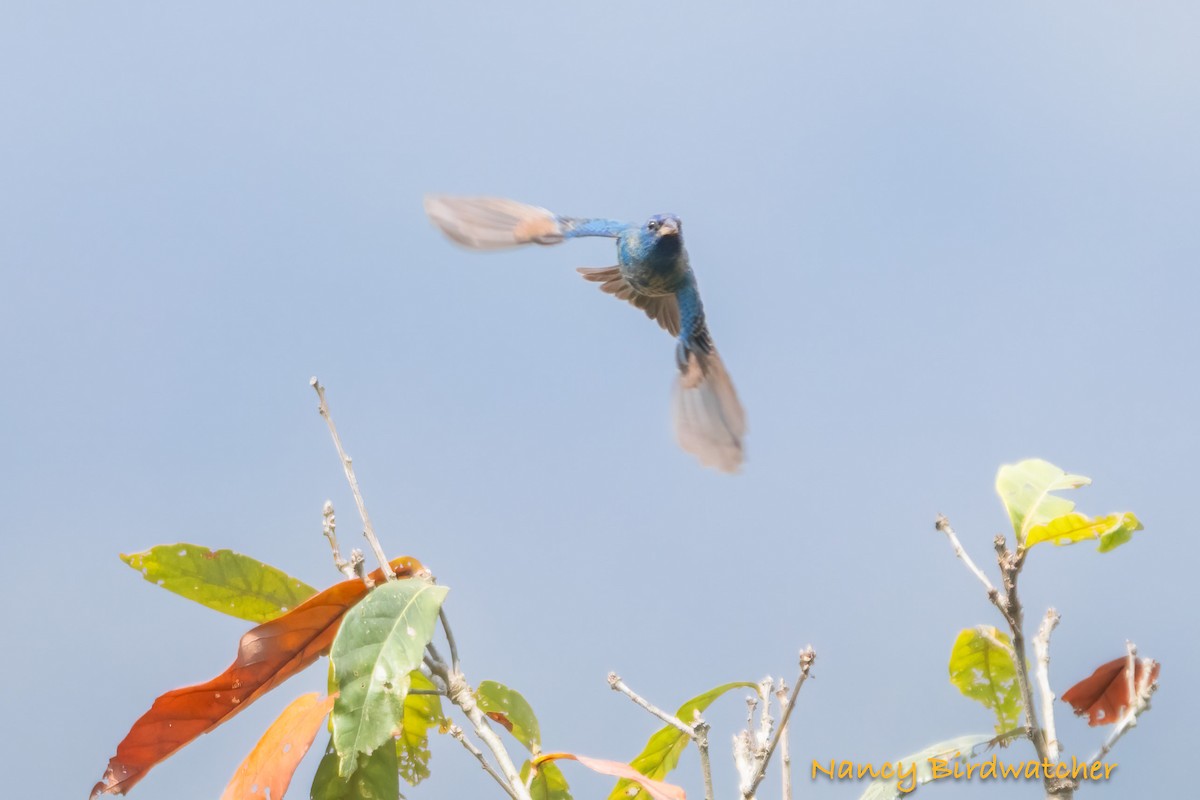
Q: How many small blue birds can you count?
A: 1